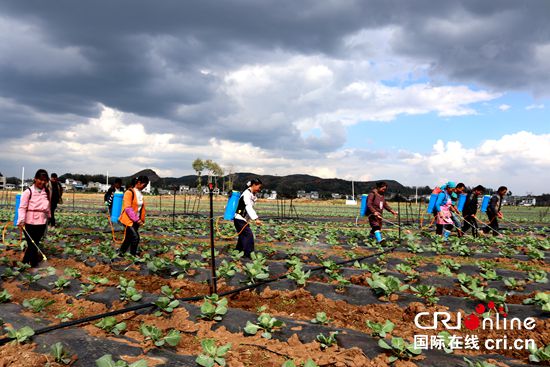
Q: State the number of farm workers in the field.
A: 10